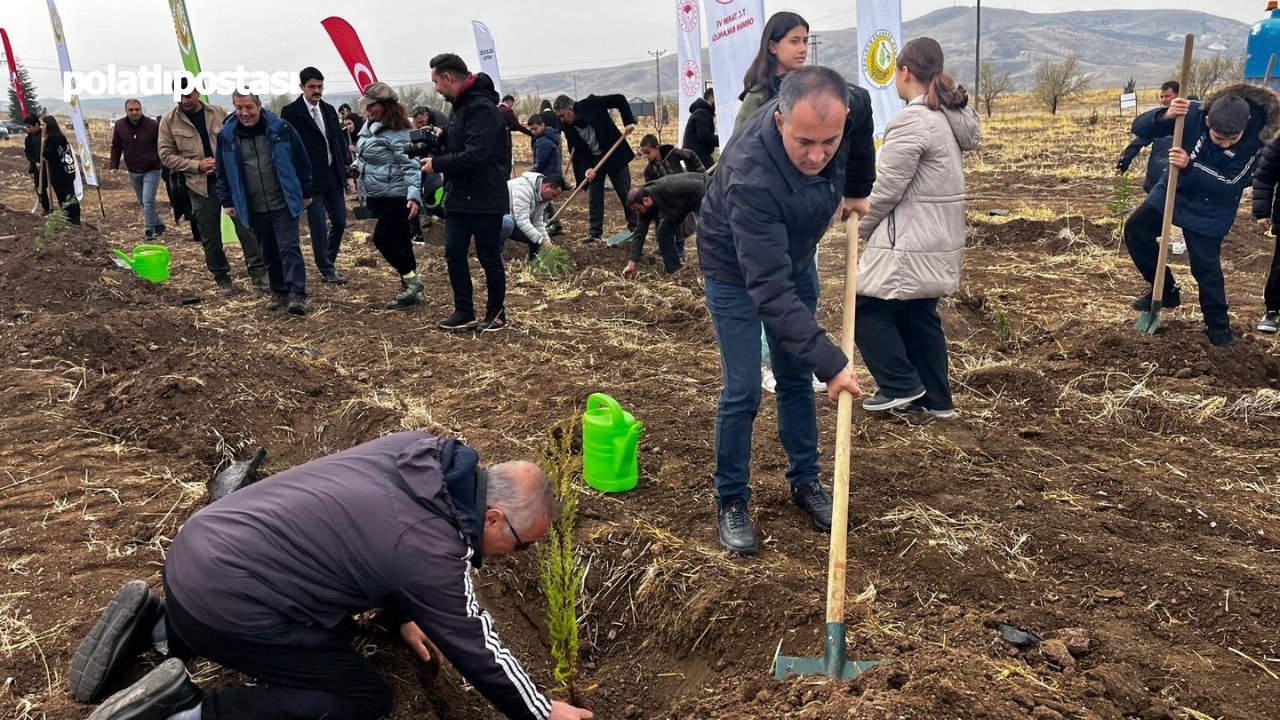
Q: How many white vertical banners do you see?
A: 5